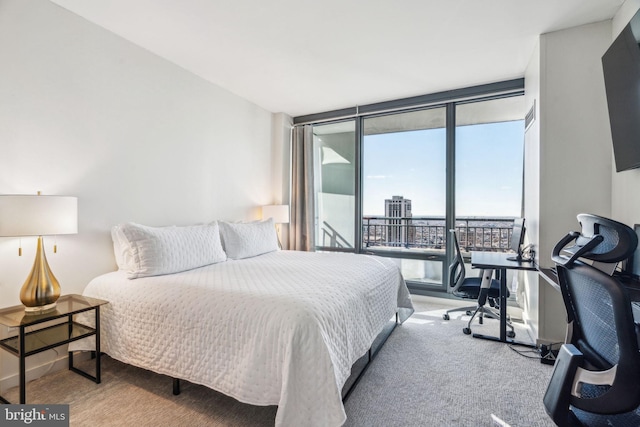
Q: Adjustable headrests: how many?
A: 1